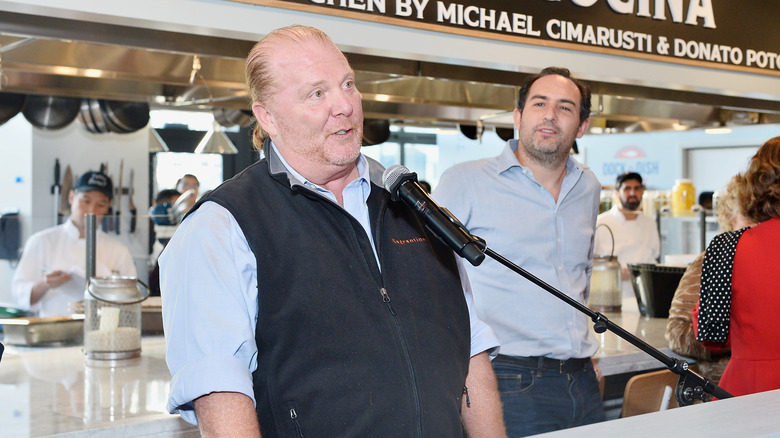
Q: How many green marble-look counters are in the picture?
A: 0